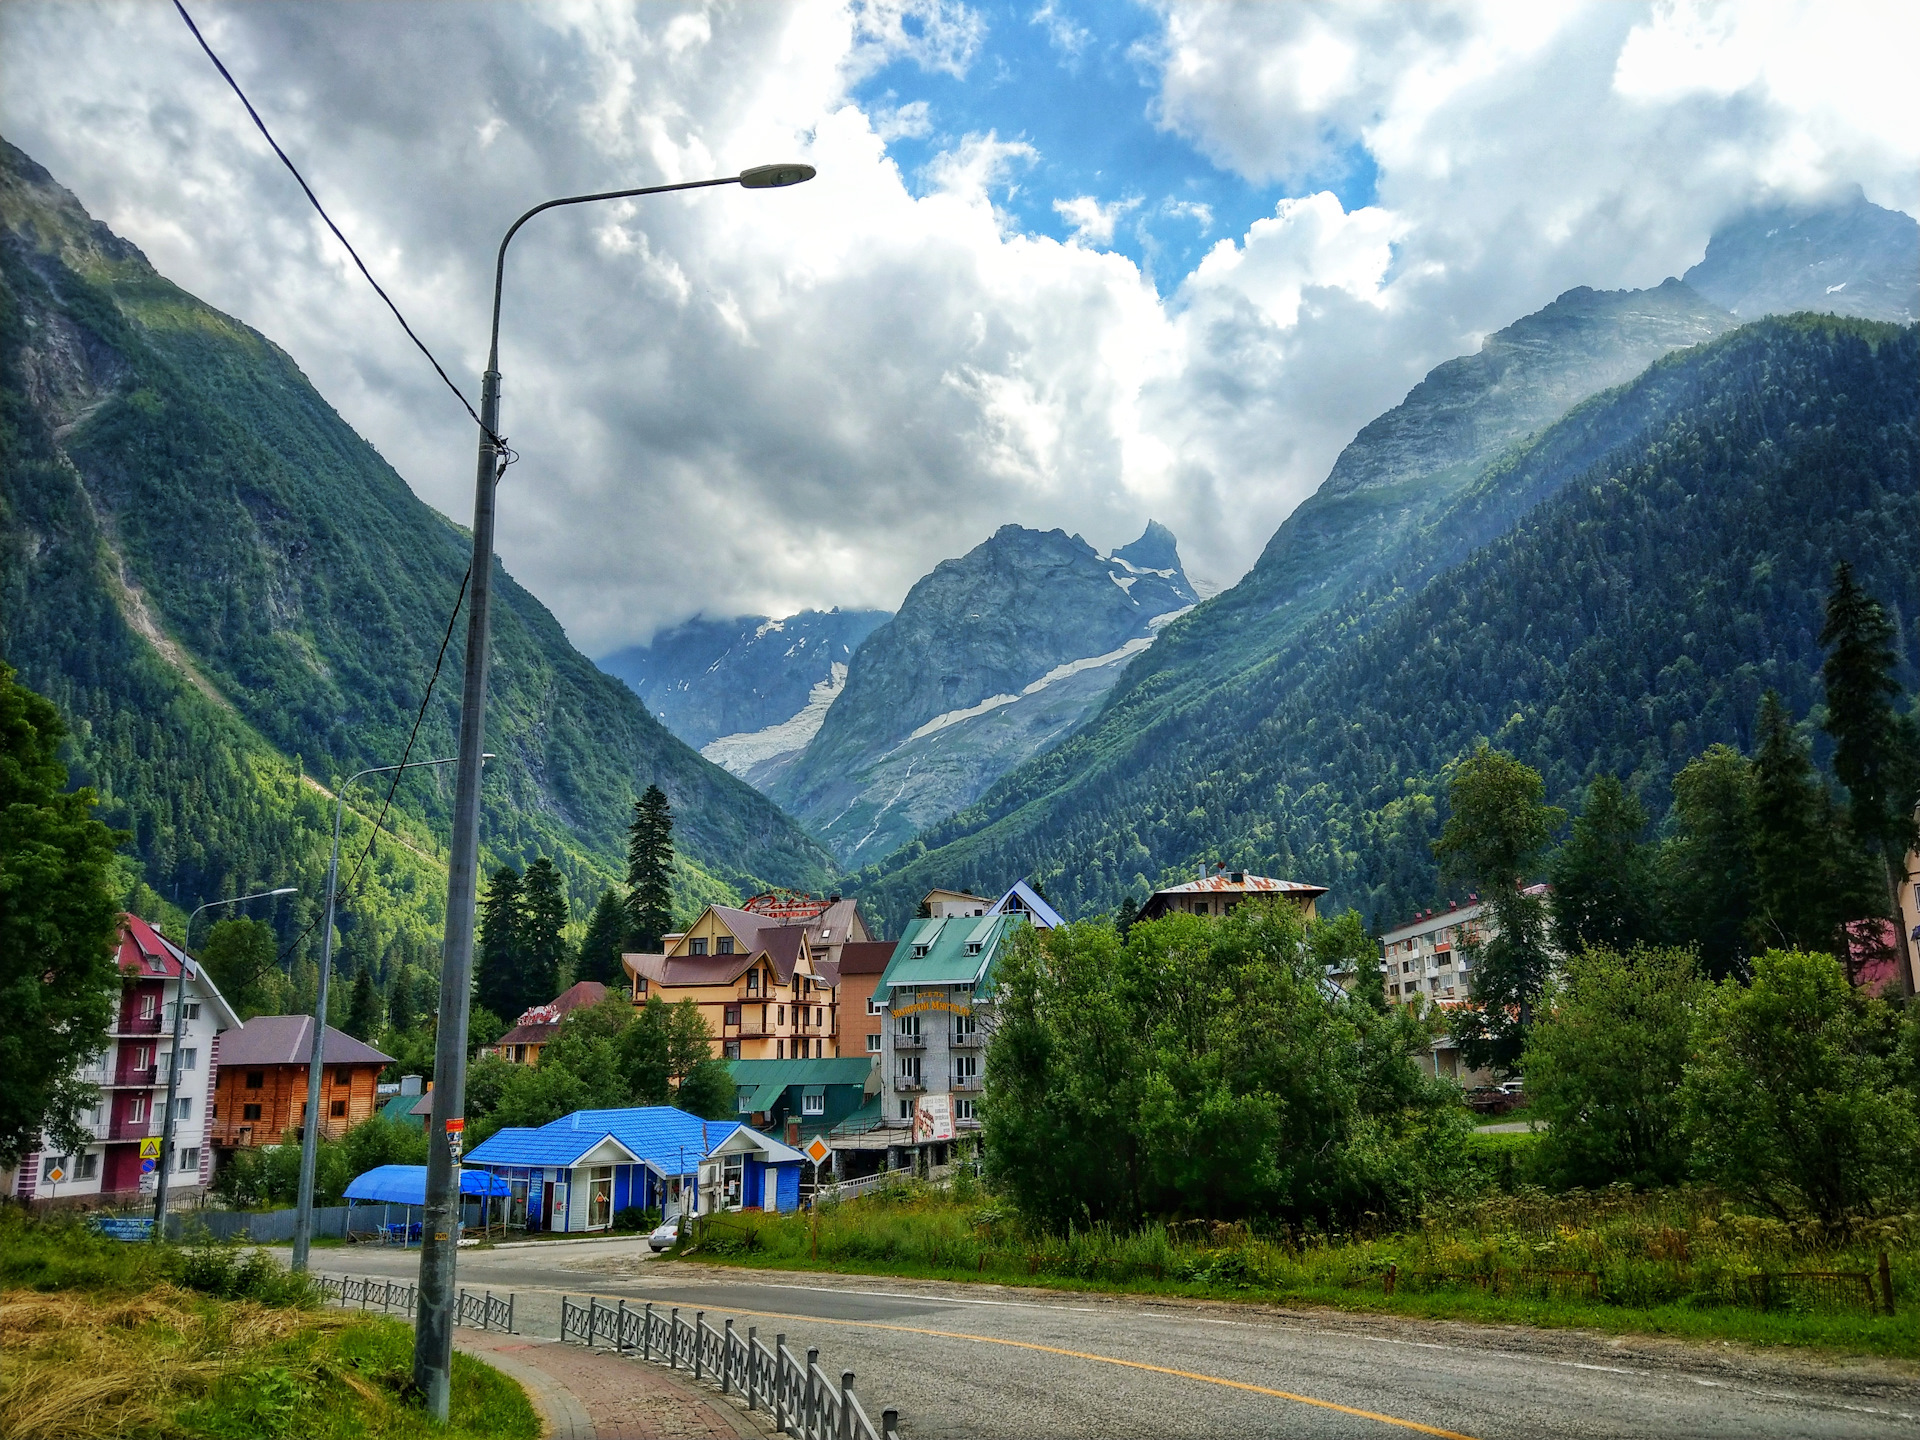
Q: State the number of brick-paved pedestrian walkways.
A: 1